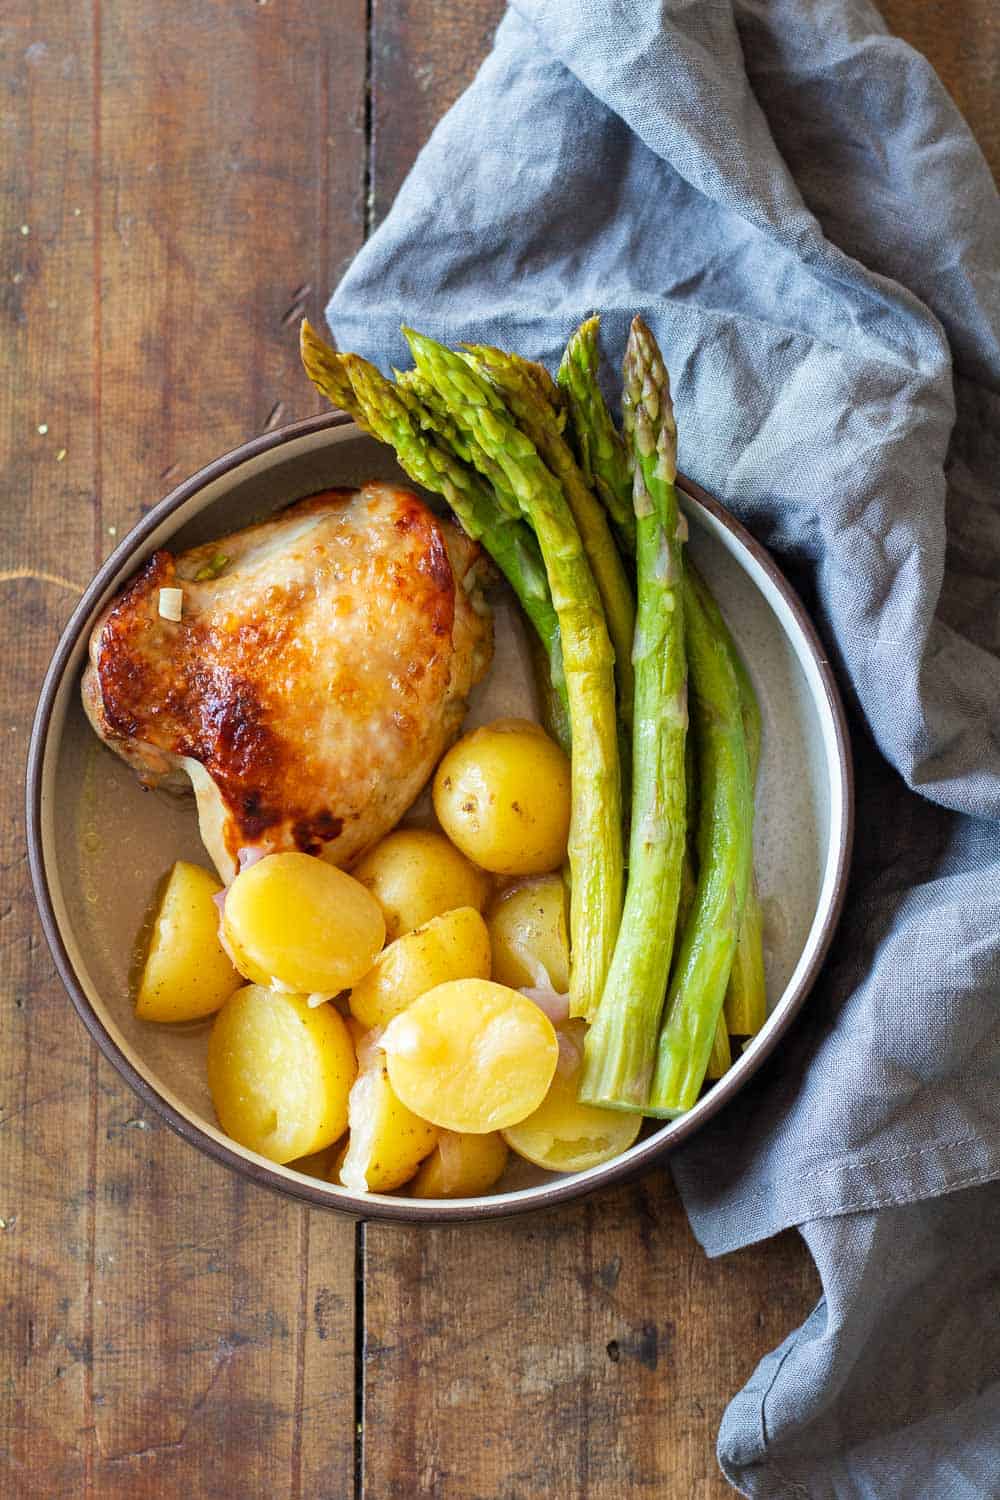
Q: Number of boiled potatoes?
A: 11